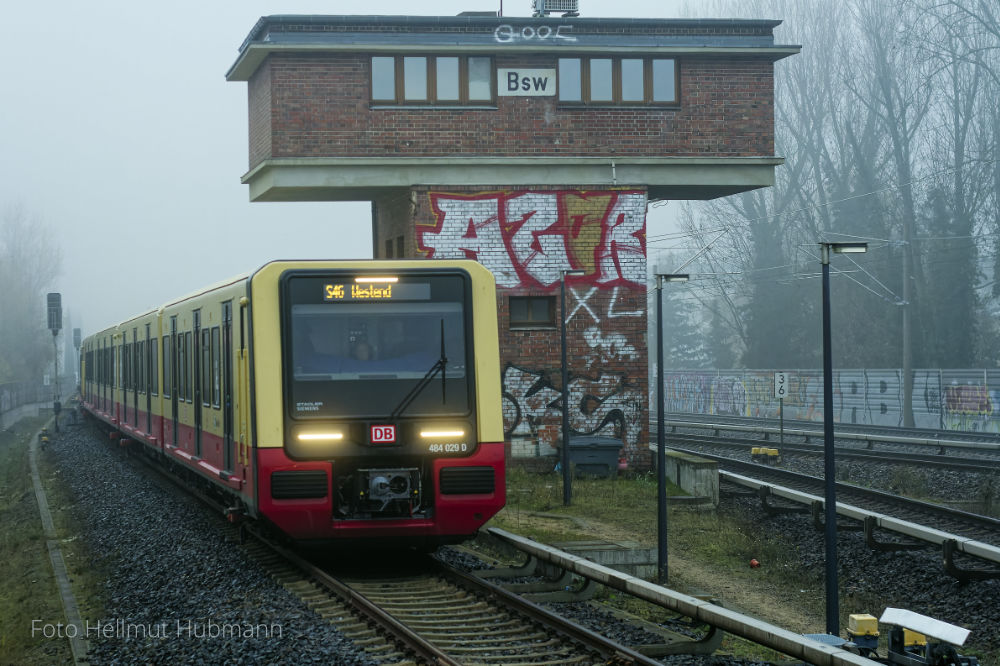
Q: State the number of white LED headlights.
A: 3